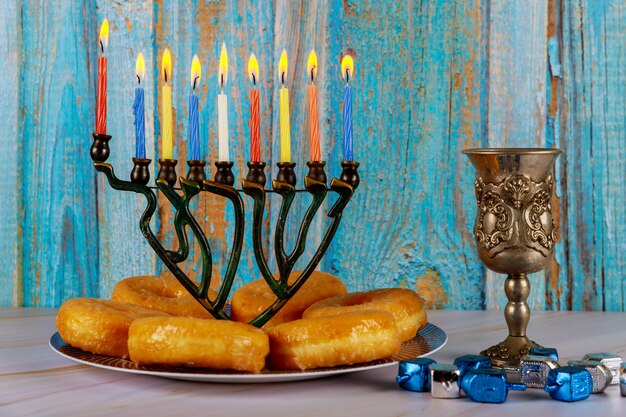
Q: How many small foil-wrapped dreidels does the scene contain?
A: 10